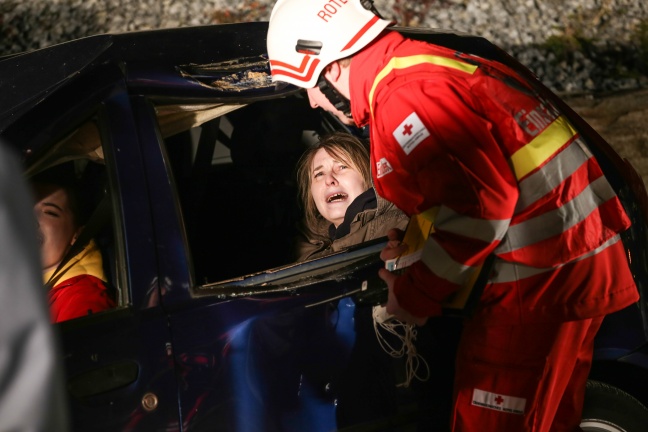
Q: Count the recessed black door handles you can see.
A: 1